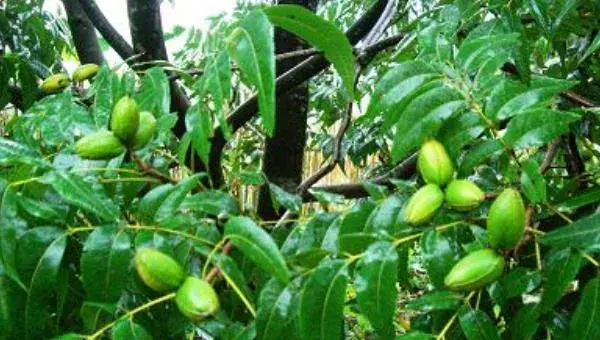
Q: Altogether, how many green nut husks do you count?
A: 12